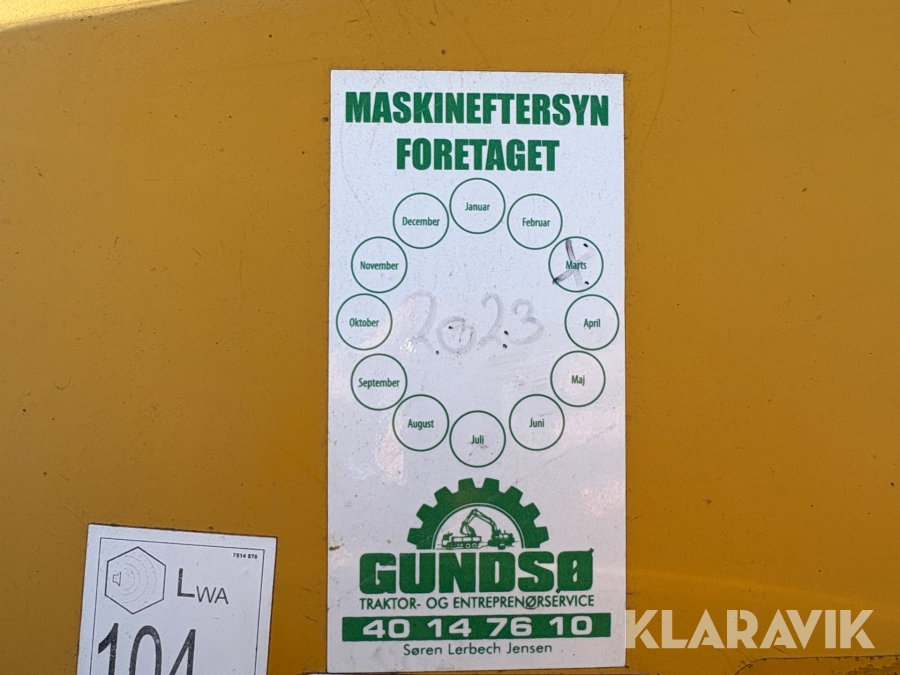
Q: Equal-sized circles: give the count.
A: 12